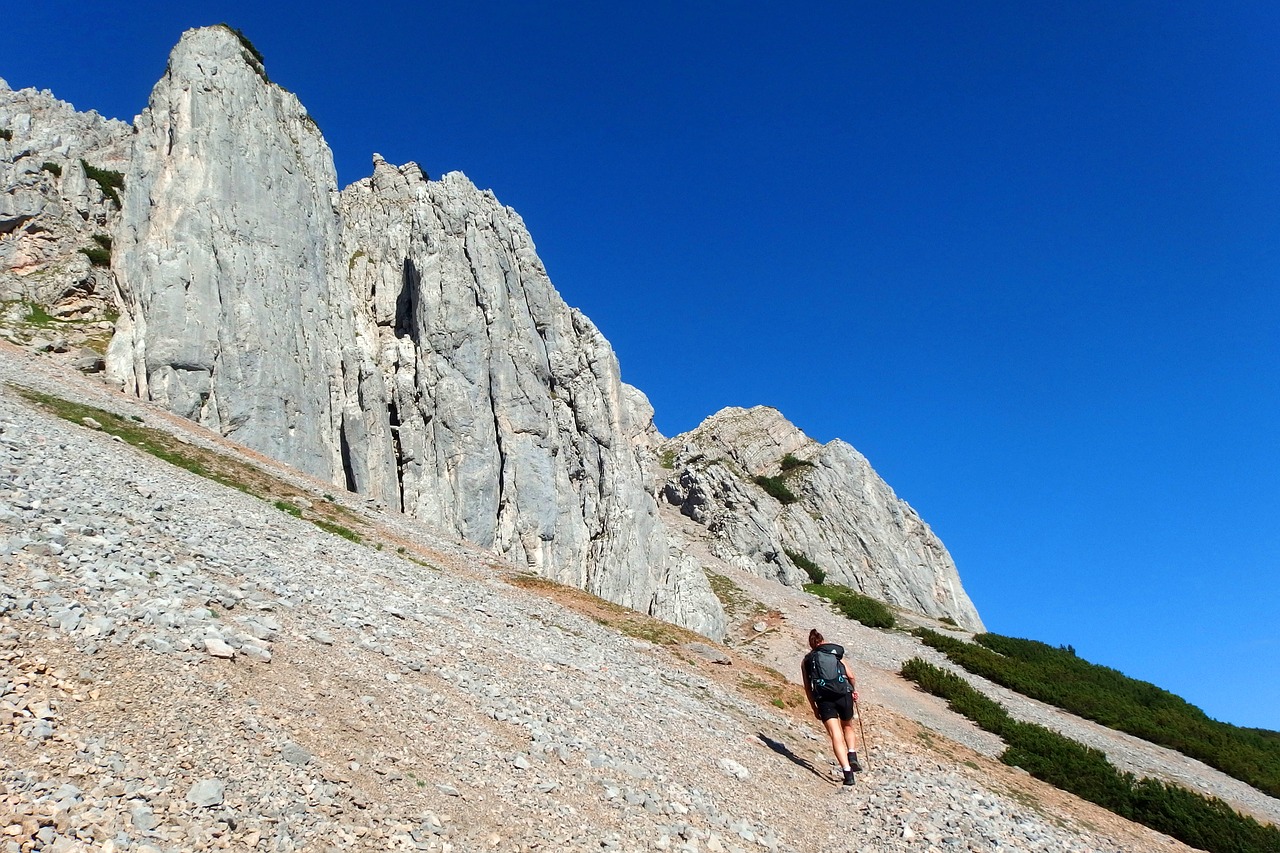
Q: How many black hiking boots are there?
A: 2